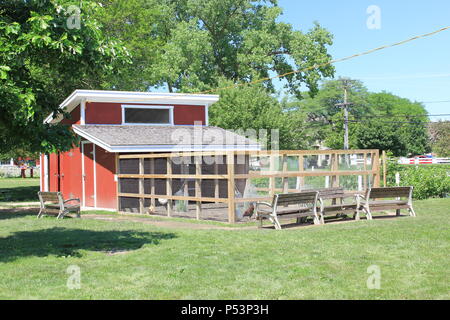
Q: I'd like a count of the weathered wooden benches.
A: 4